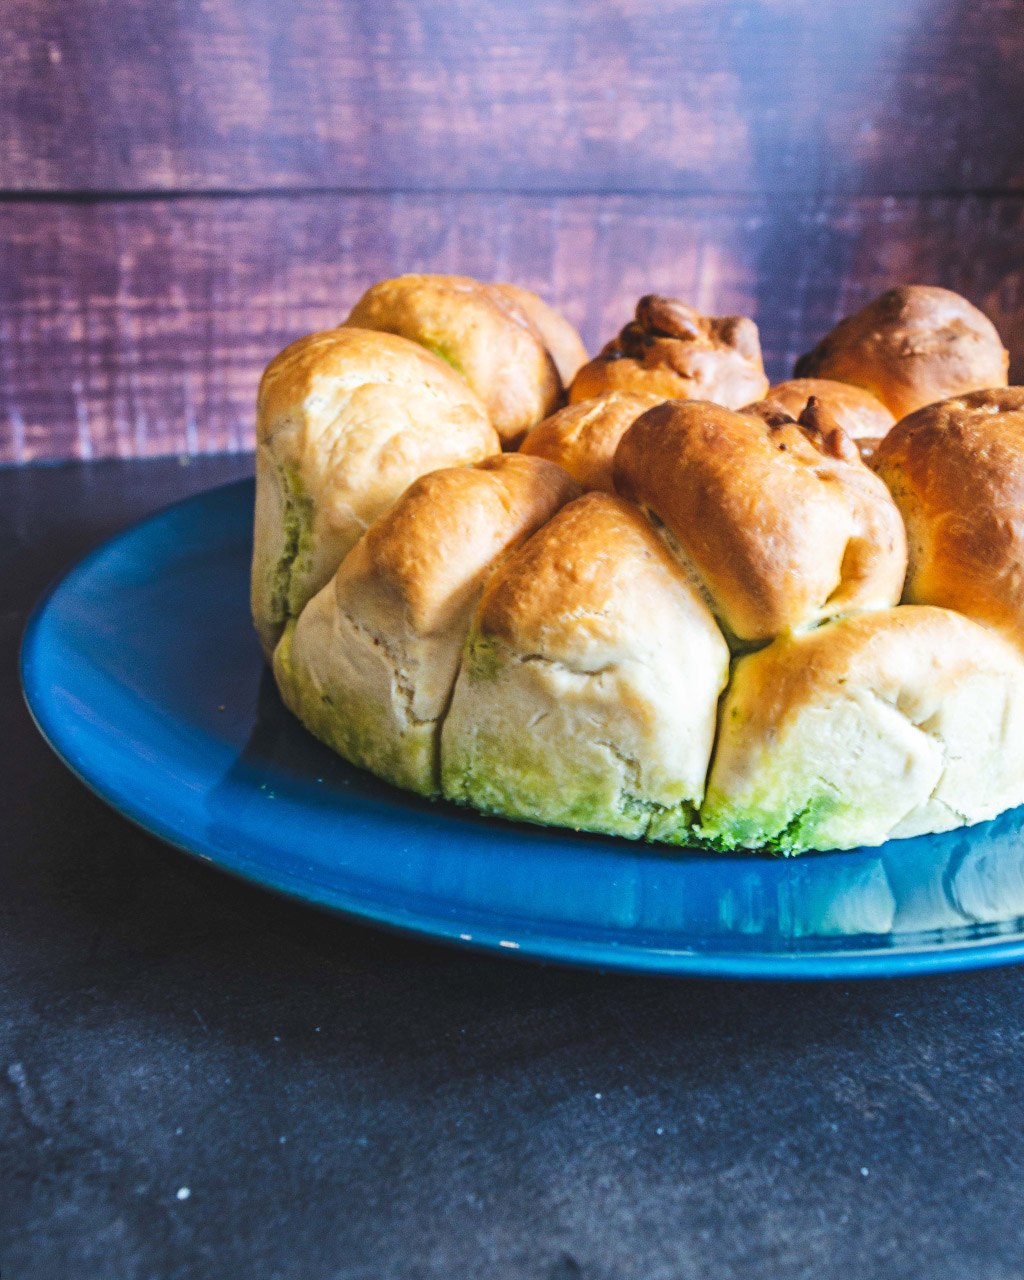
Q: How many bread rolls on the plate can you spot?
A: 12